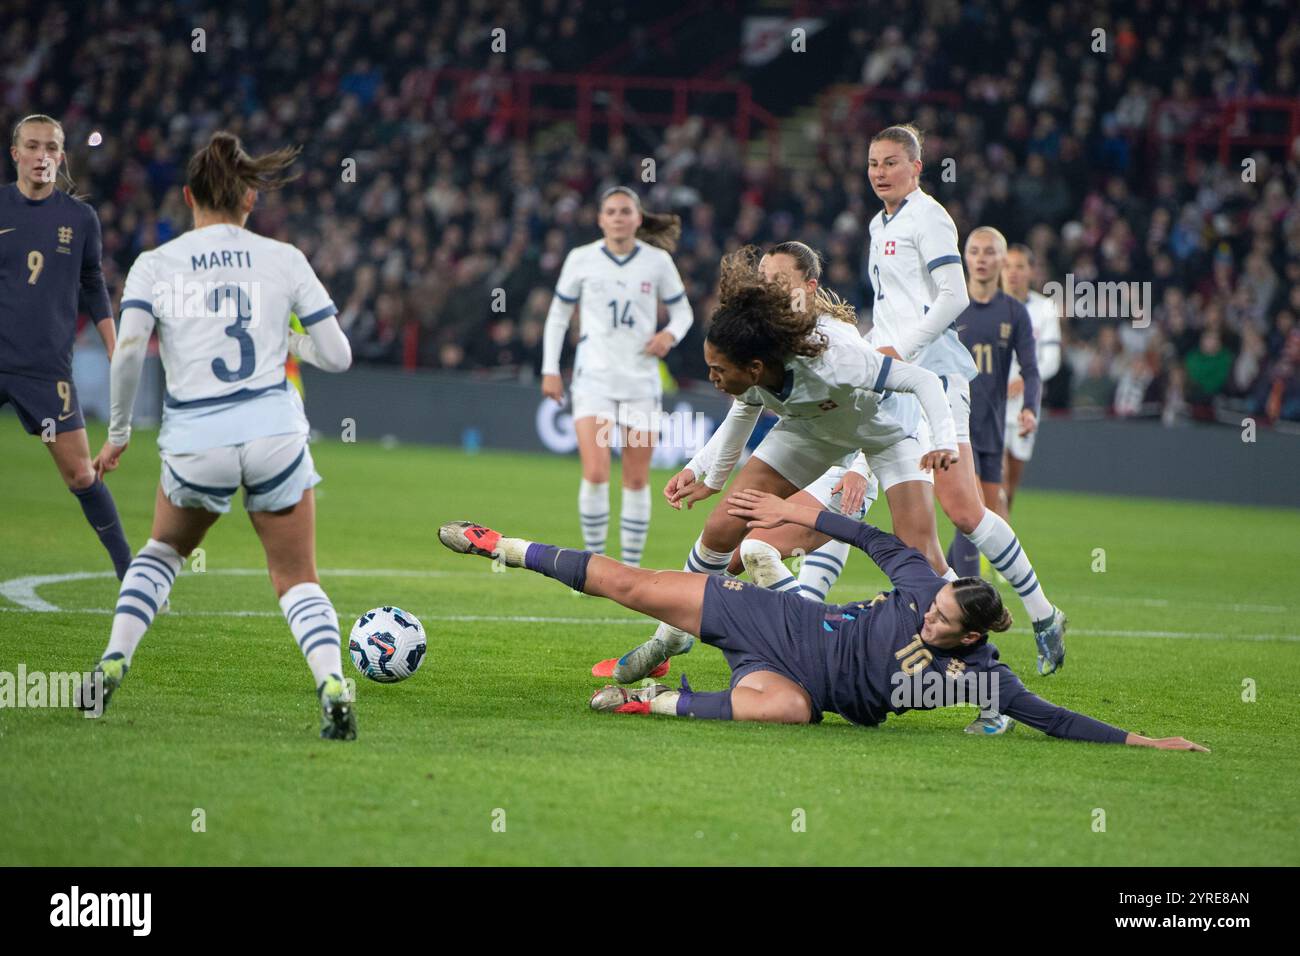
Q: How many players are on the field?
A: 9